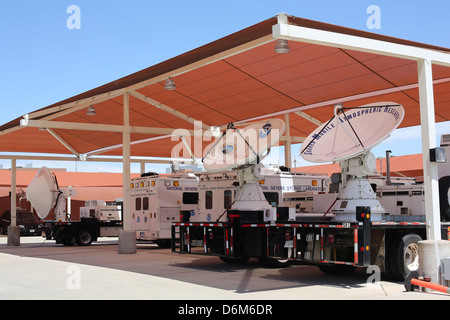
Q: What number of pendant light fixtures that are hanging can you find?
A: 3